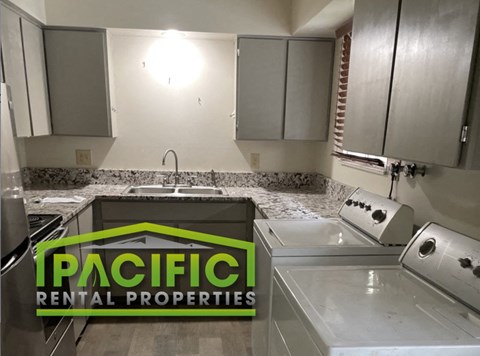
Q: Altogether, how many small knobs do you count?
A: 6